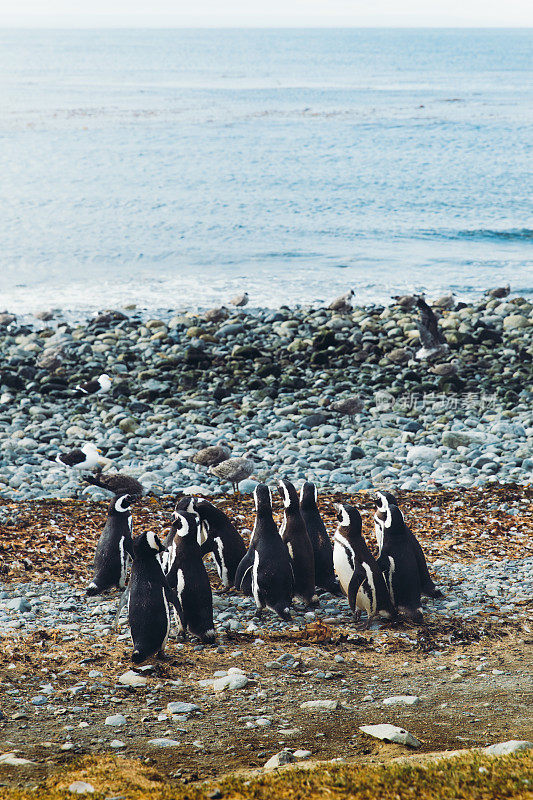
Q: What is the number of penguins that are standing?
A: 11